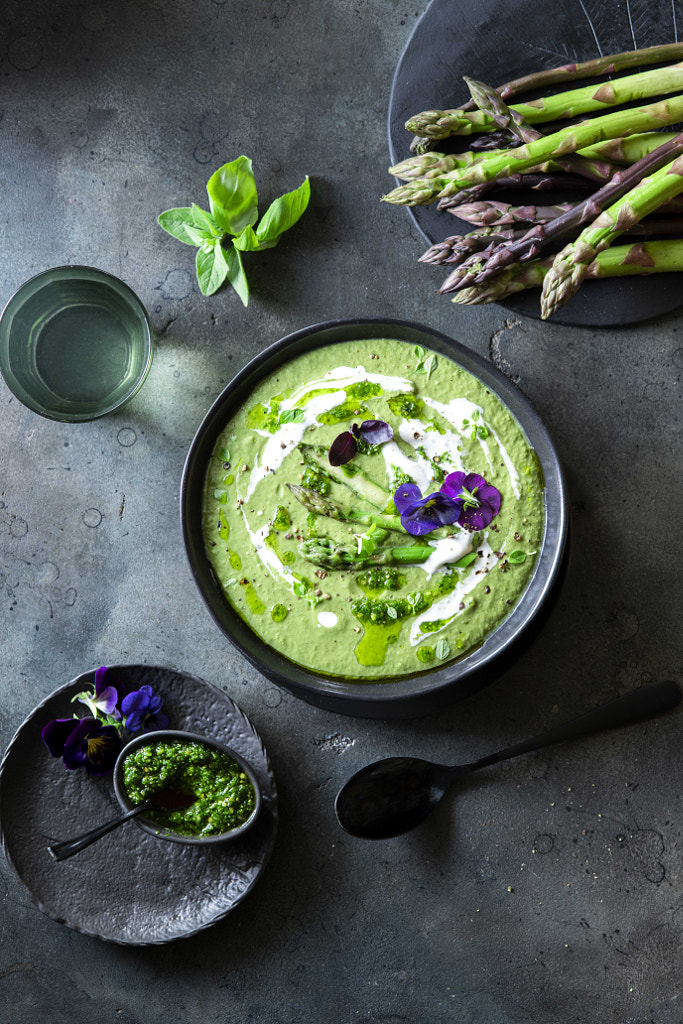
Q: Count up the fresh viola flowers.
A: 5